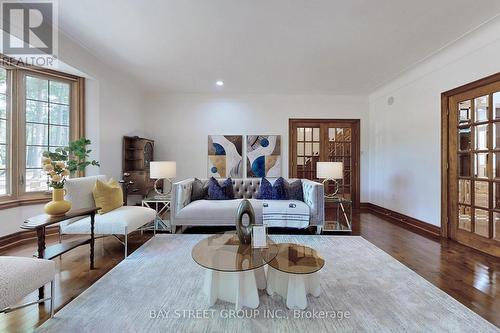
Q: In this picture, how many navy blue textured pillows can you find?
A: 2